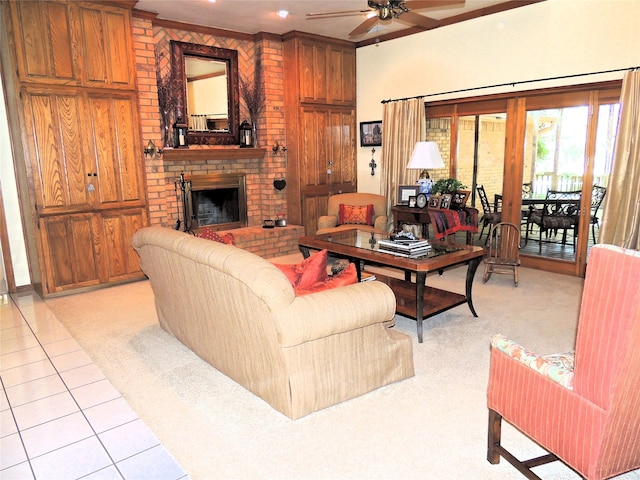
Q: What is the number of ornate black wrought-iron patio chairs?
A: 4